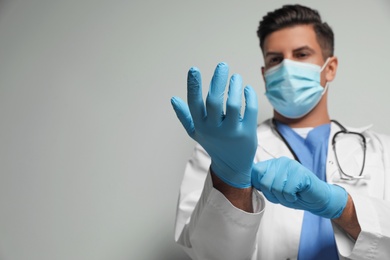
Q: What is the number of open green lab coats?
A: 0